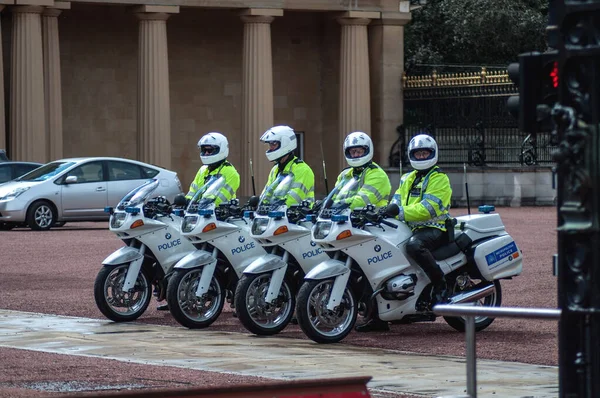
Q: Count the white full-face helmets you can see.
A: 4